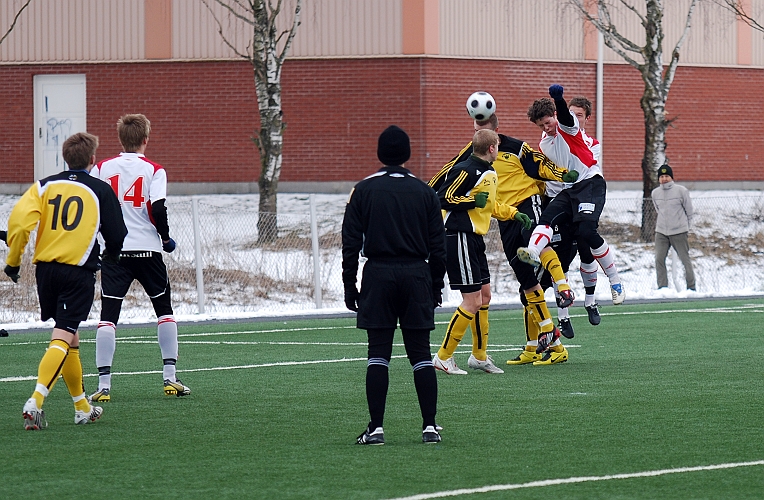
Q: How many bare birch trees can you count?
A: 2